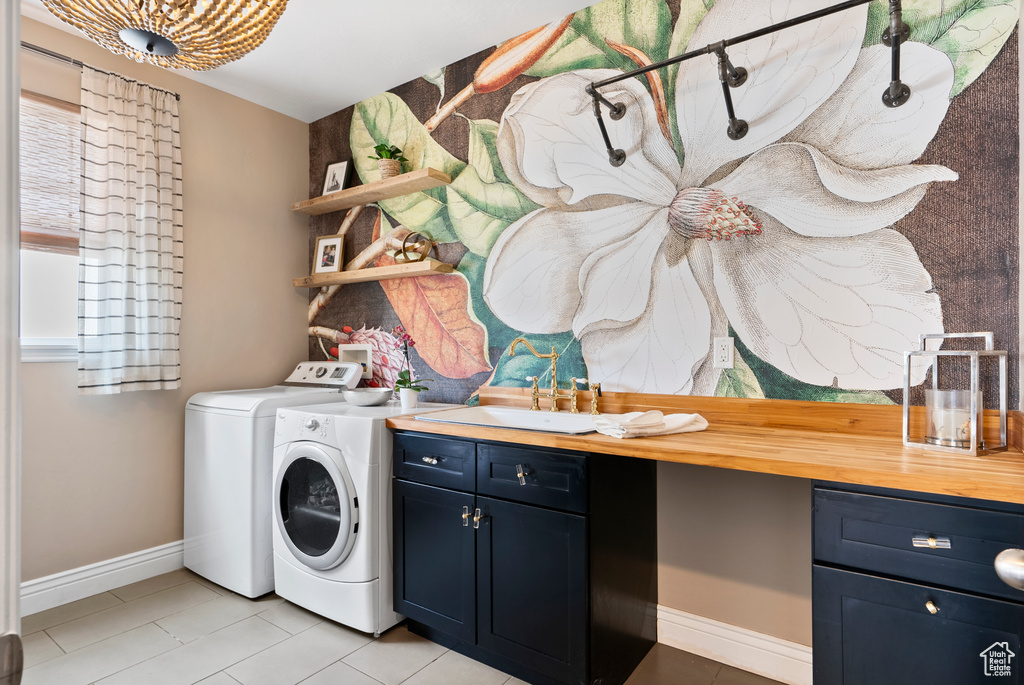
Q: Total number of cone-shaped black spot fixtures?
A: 0